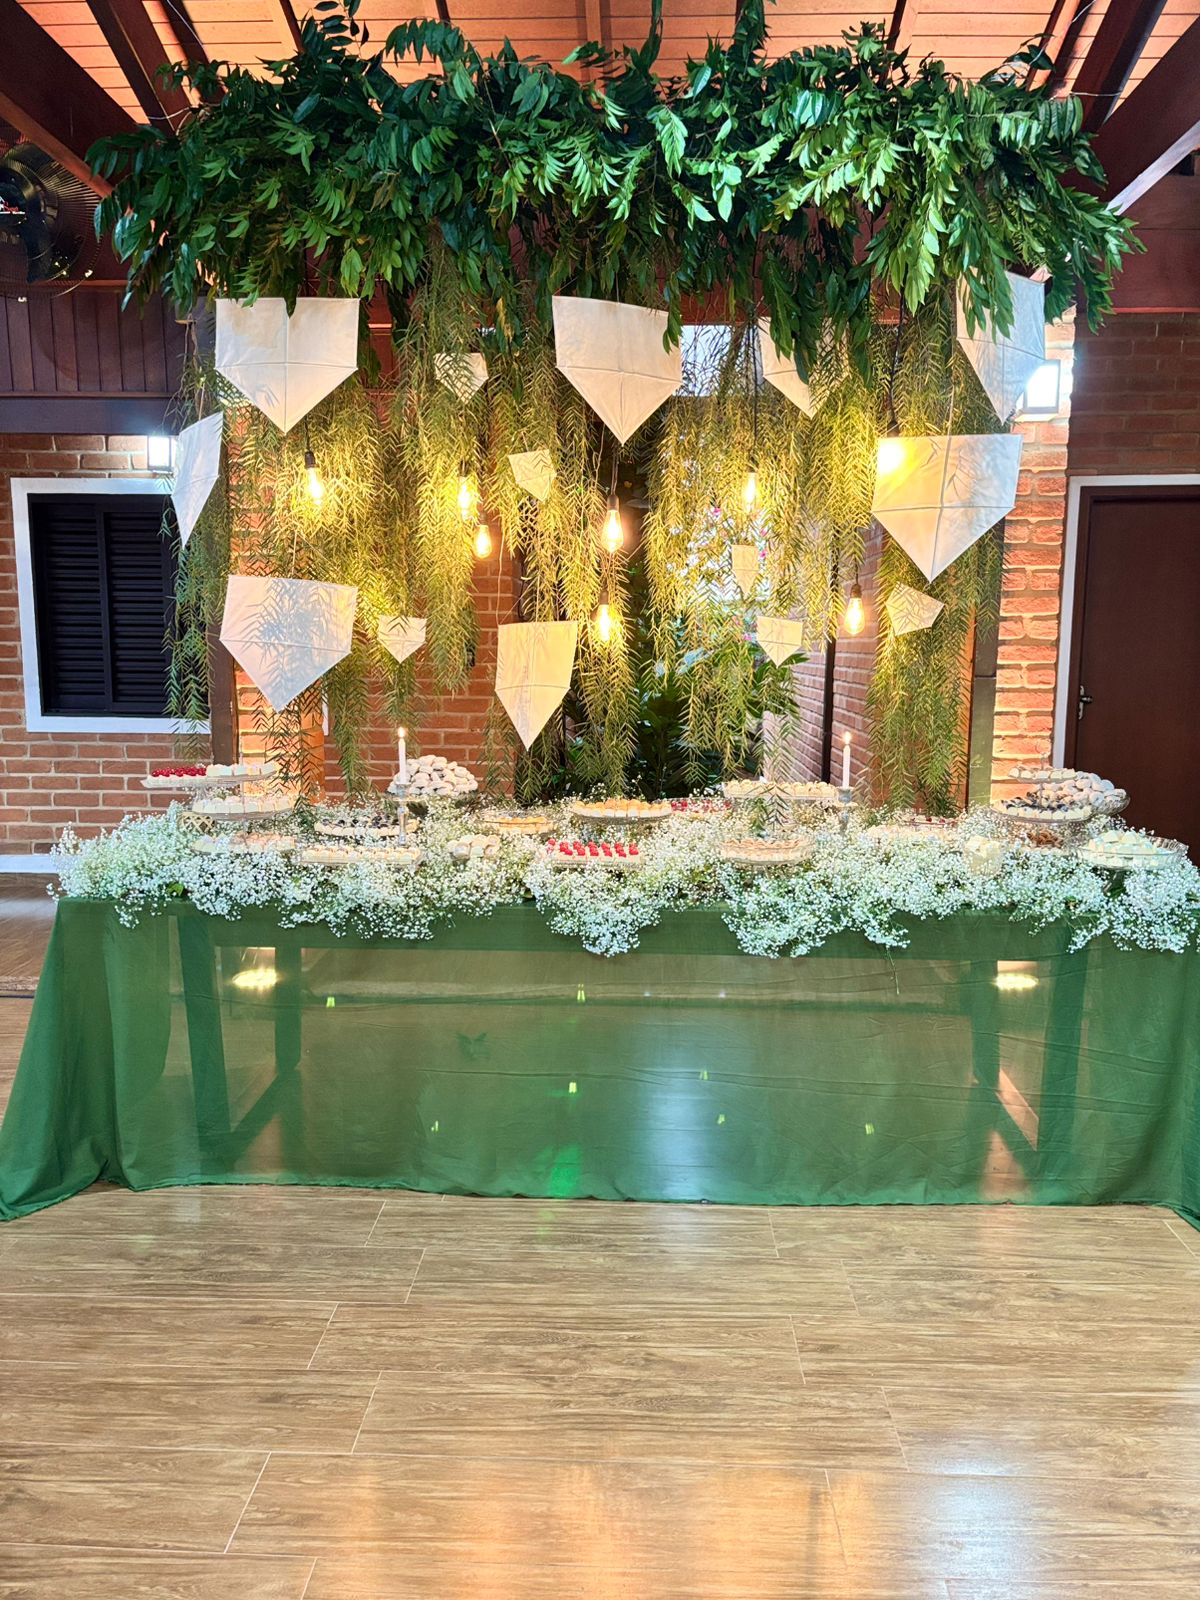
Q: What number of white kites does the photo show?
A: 14